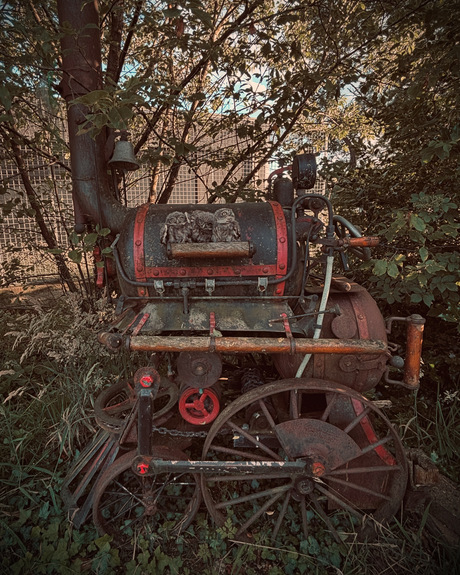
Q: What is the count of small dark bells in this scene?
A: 1